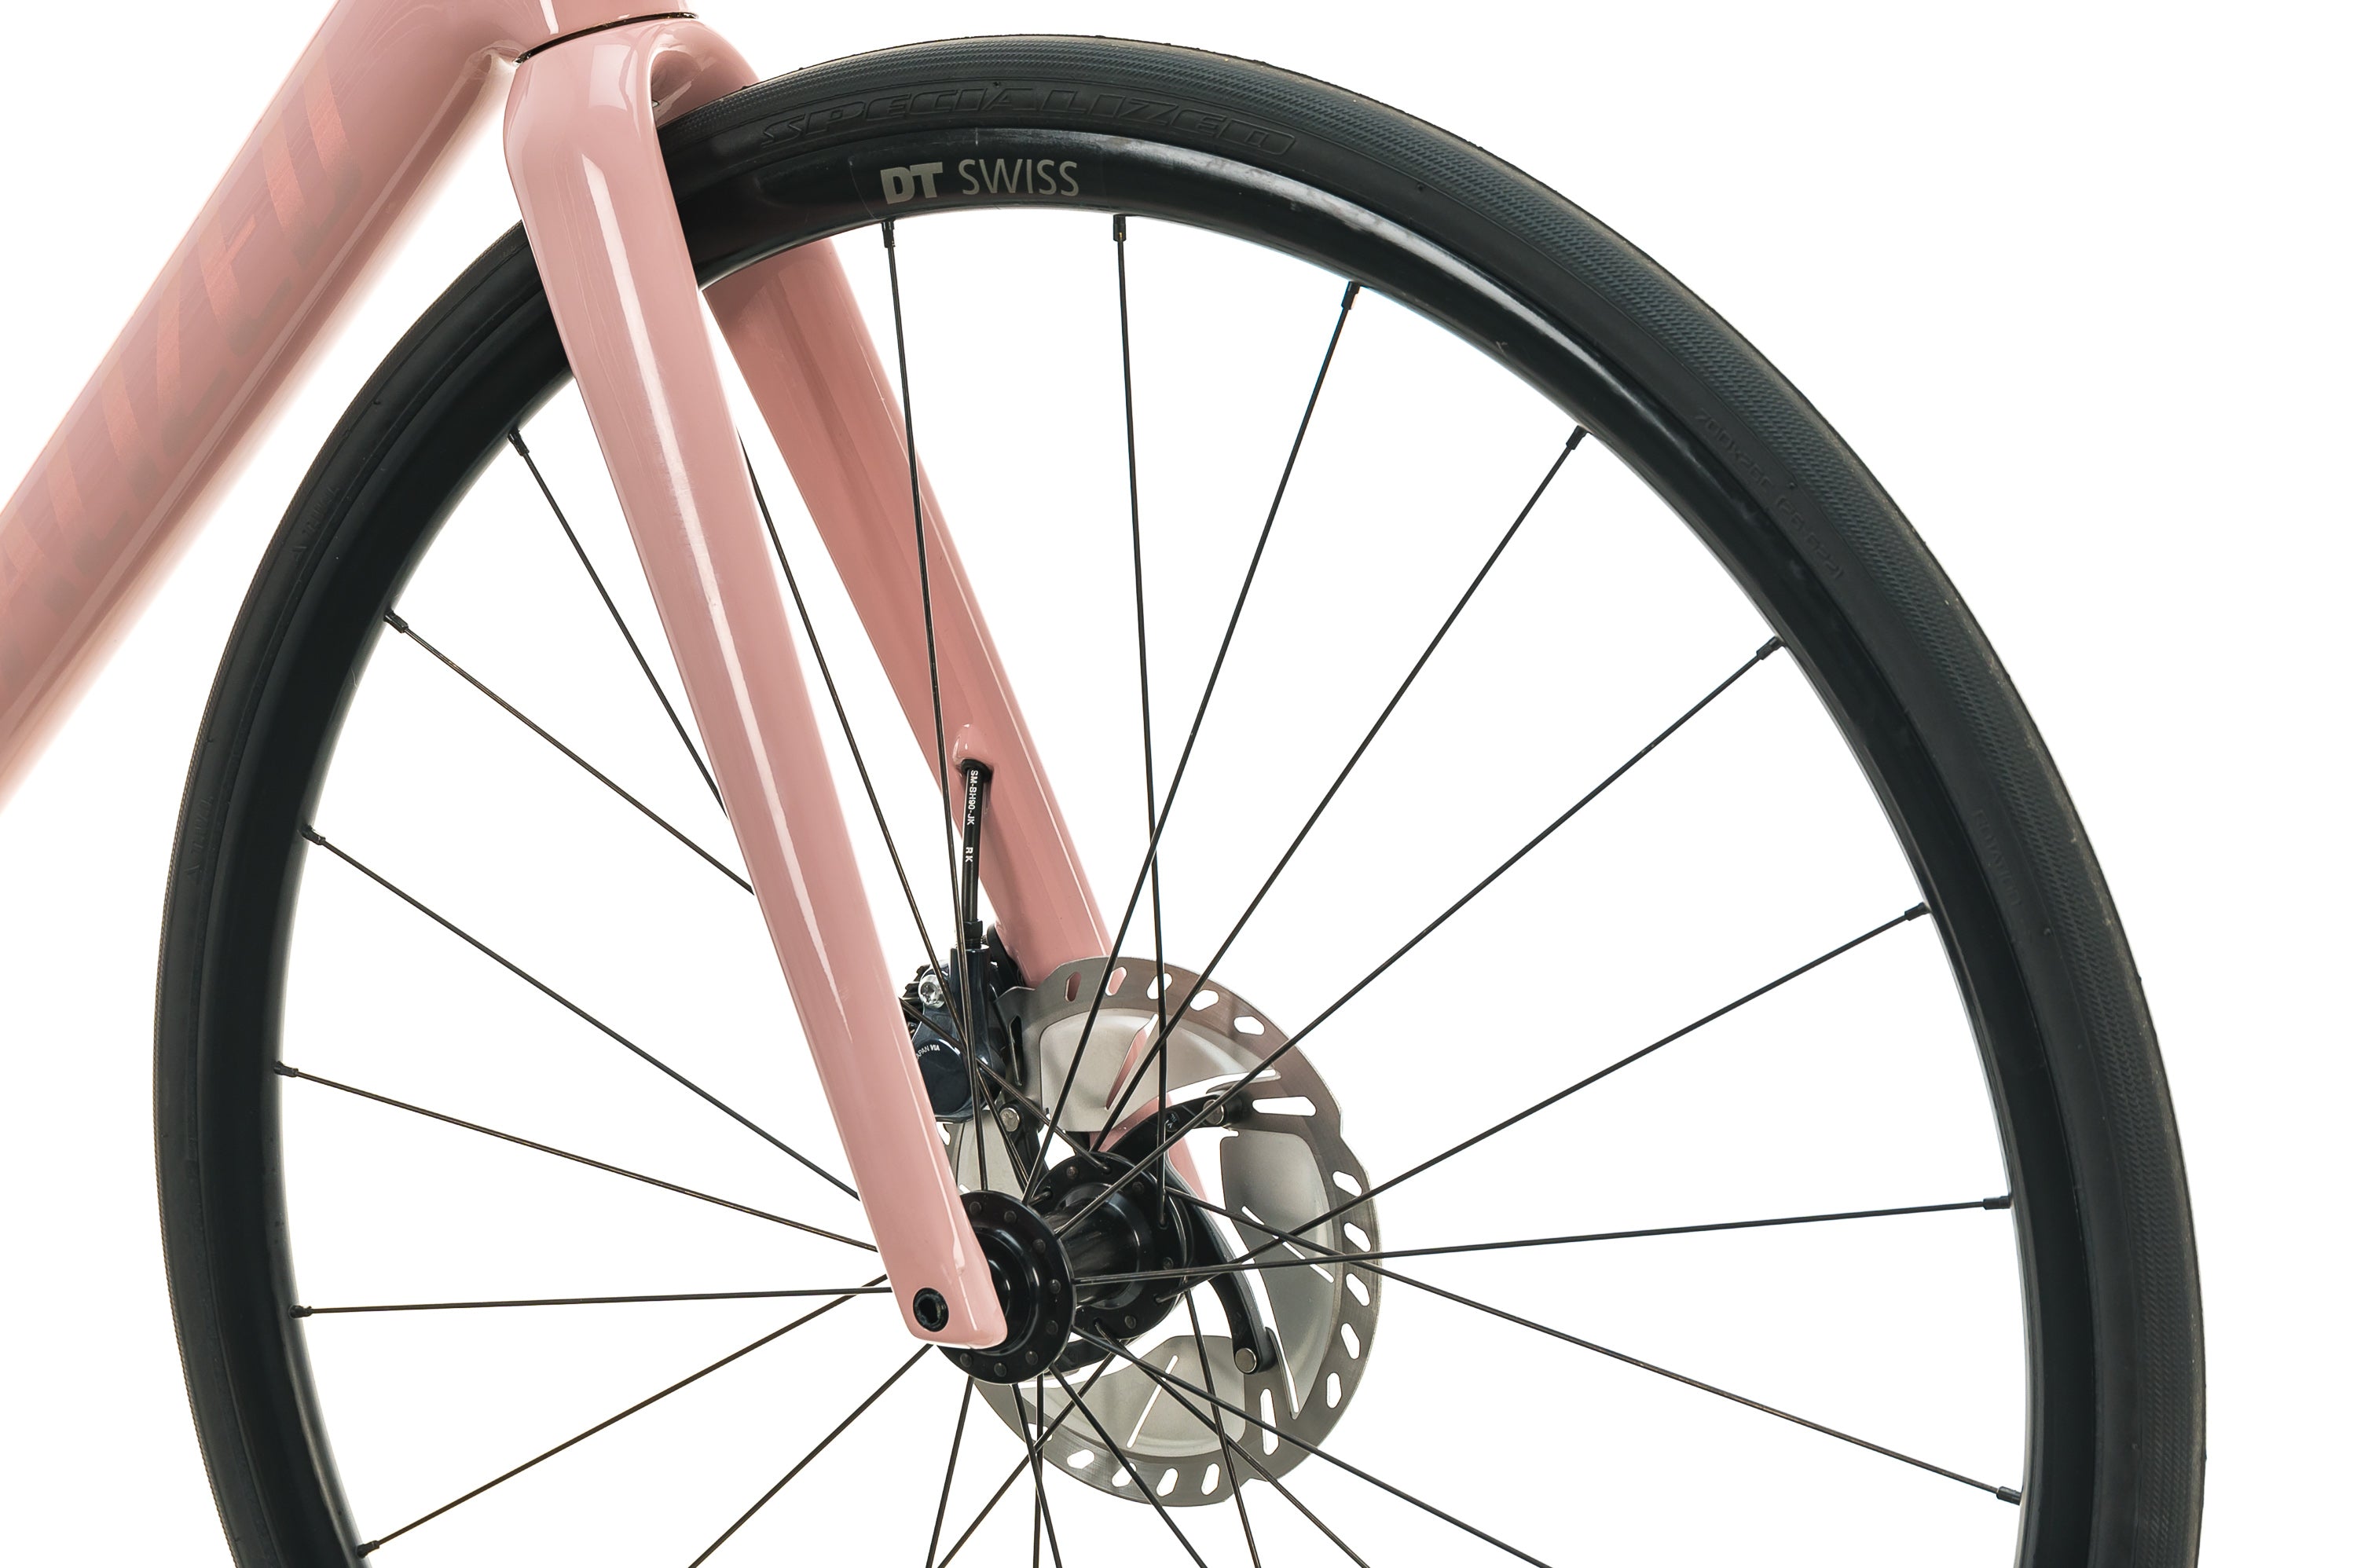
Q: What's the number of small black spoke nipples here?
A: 14